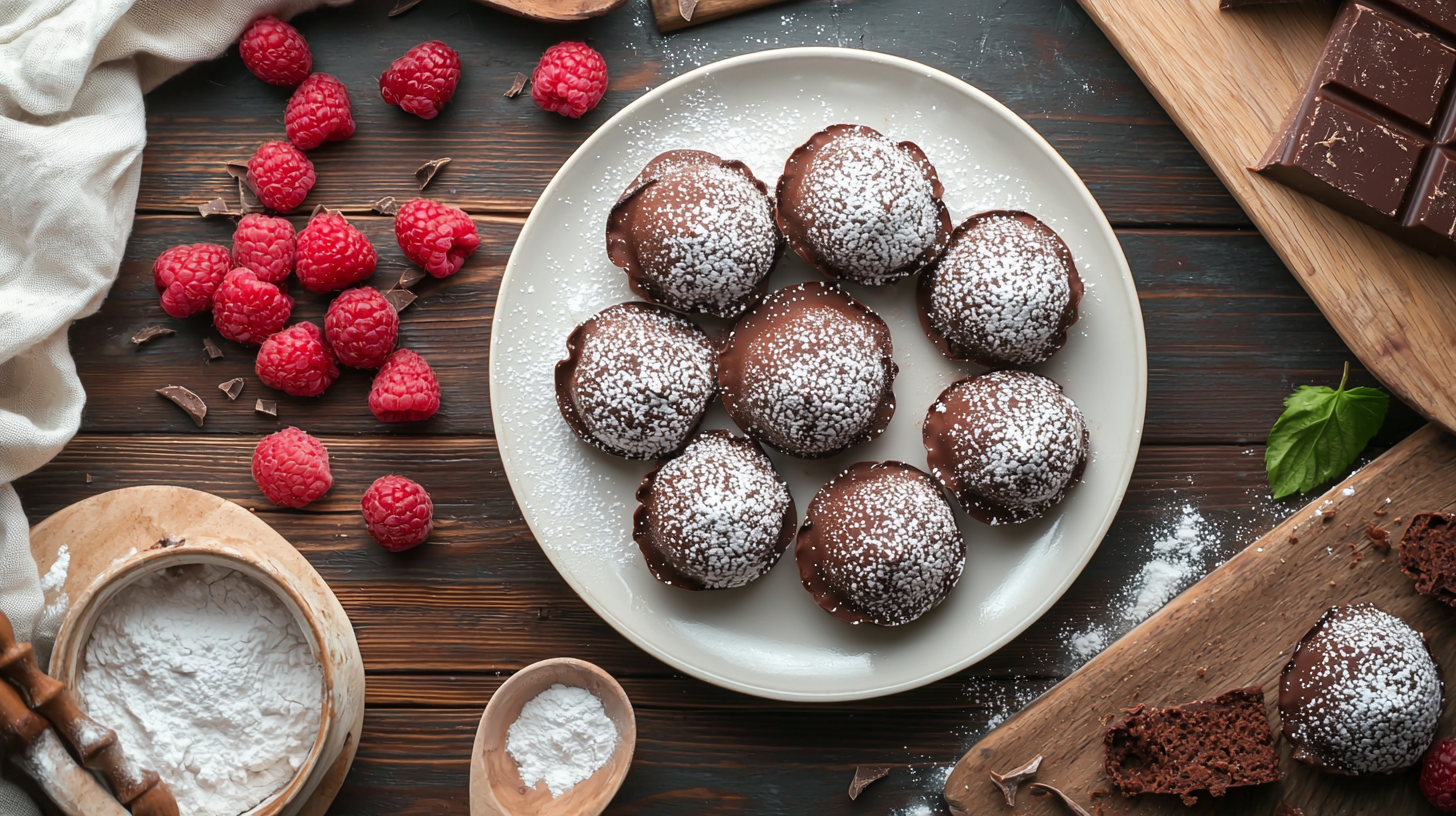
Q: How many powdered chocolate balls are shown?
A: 9